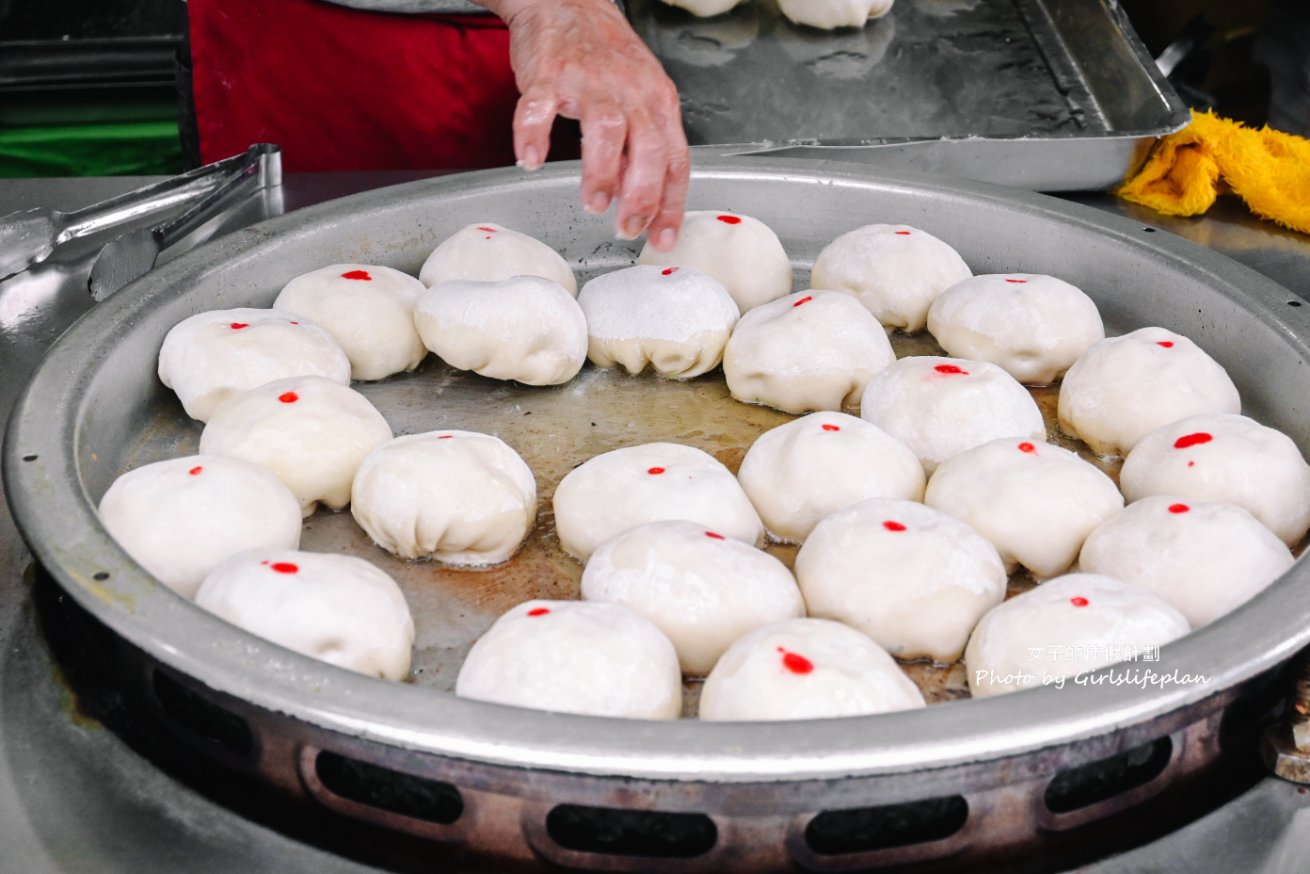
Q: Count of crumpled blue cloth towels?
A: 0